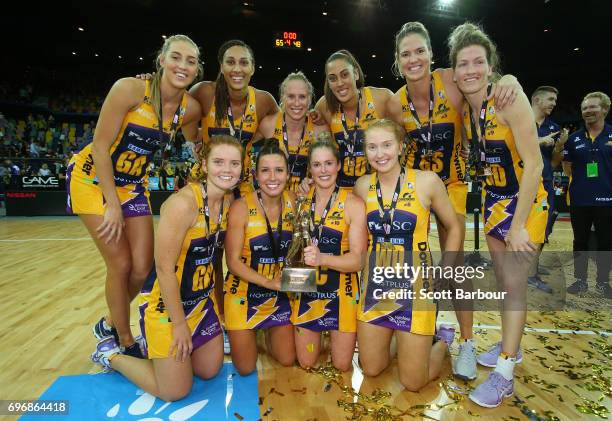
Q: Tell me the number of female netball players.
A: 10